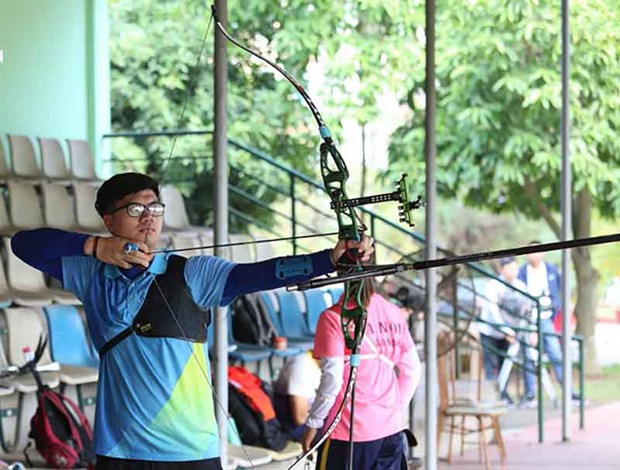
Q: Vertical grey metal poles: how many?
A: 3